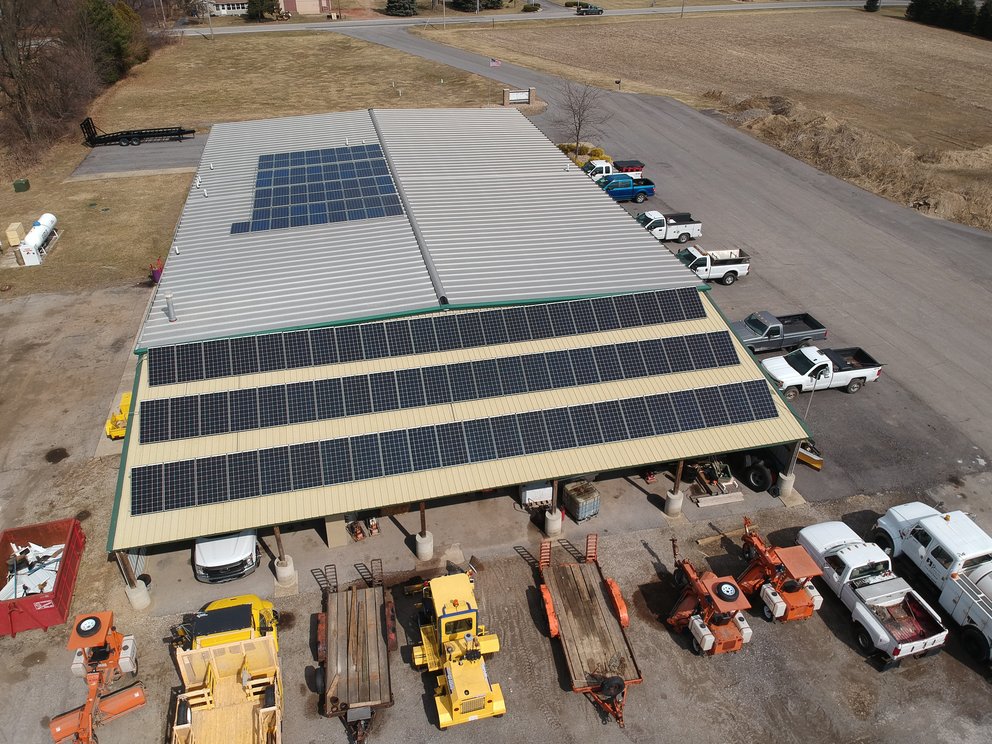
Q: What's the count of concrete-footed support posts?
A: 6